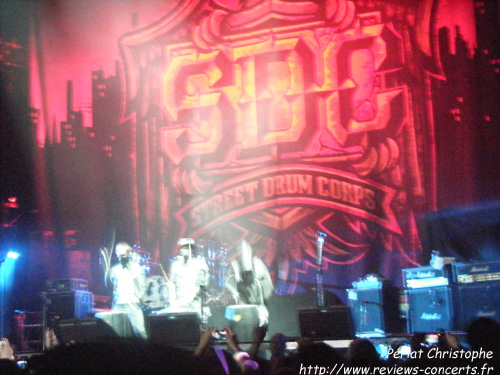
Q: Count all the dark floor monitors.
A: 3